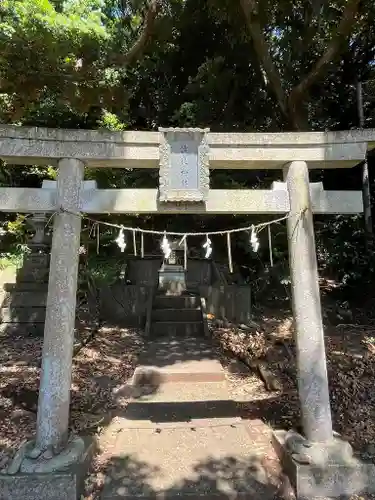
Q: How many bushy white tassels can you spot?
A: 4